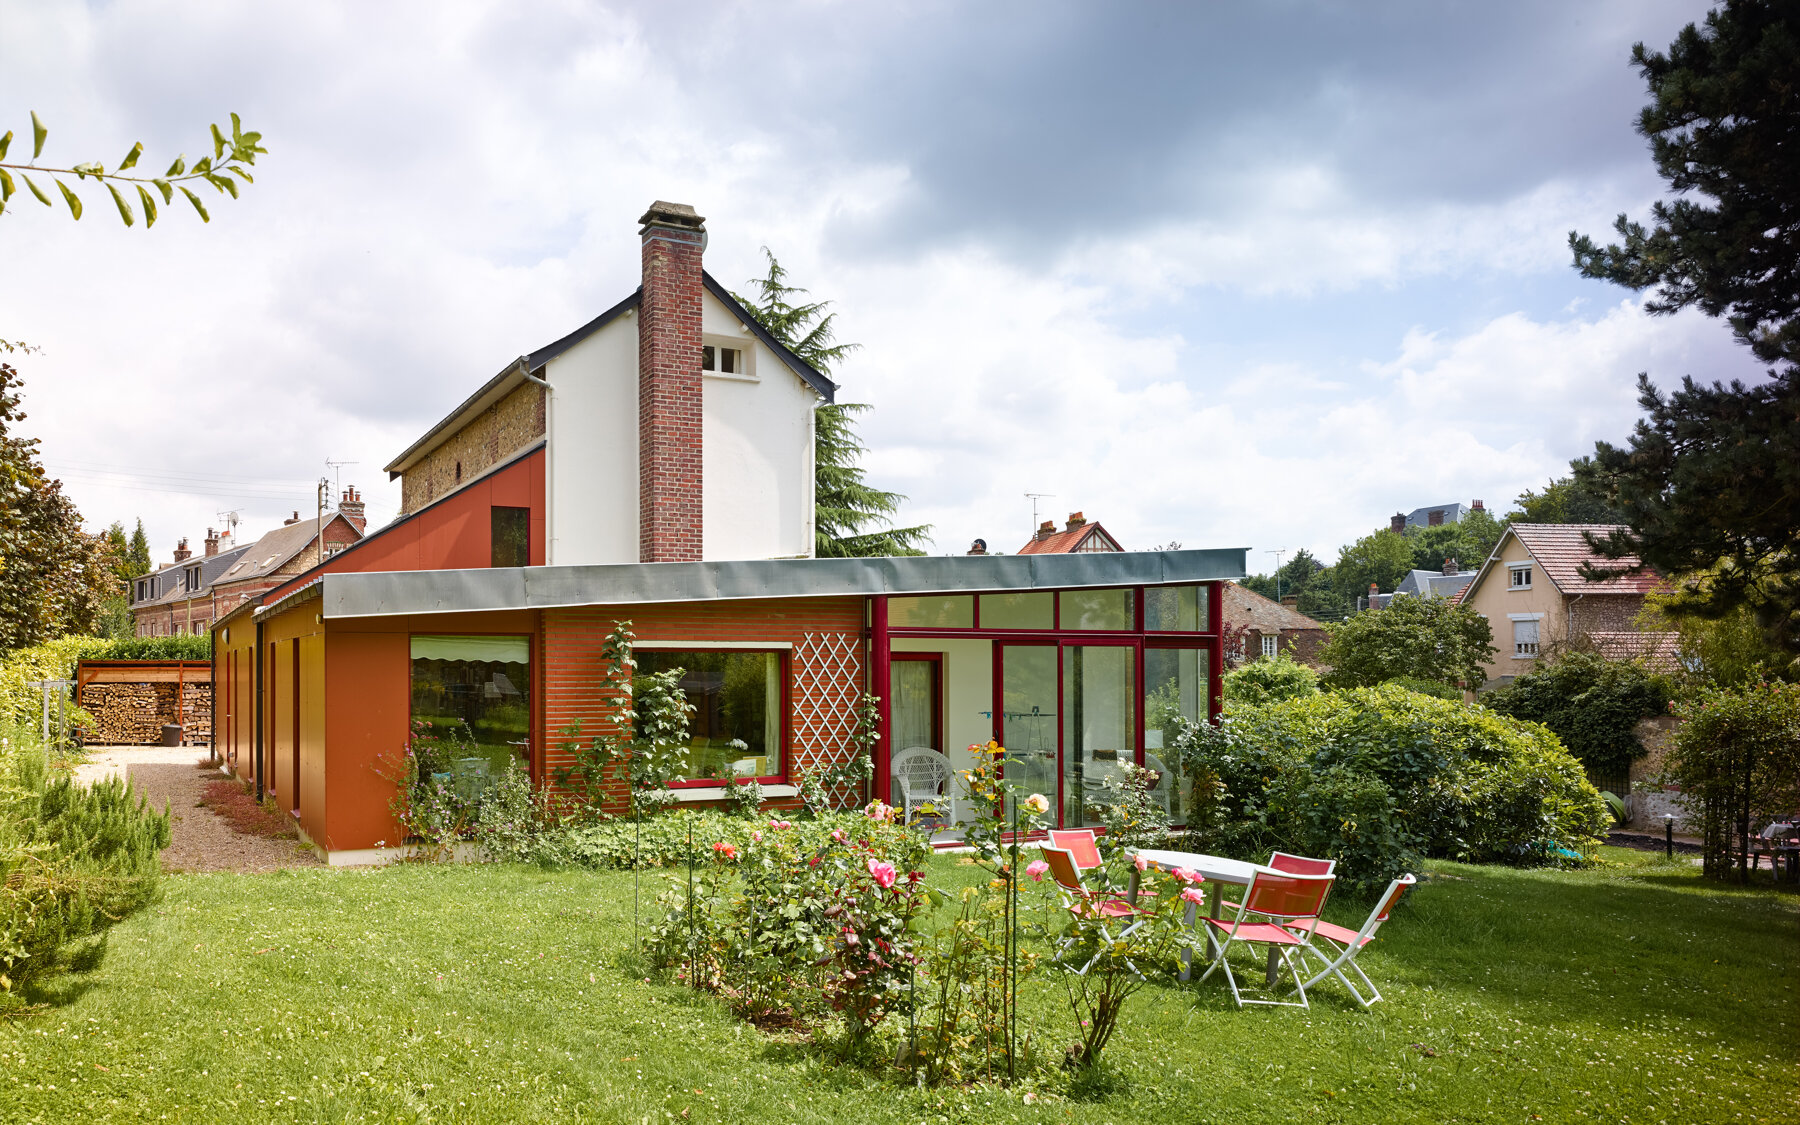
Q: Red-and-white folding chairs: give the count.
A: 5